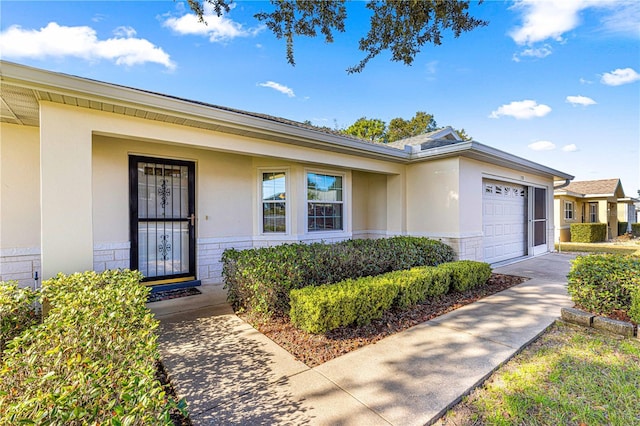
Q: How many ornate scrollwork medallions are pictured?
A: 2